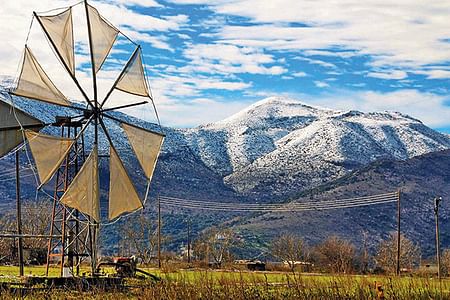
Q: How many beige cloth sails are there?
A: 8